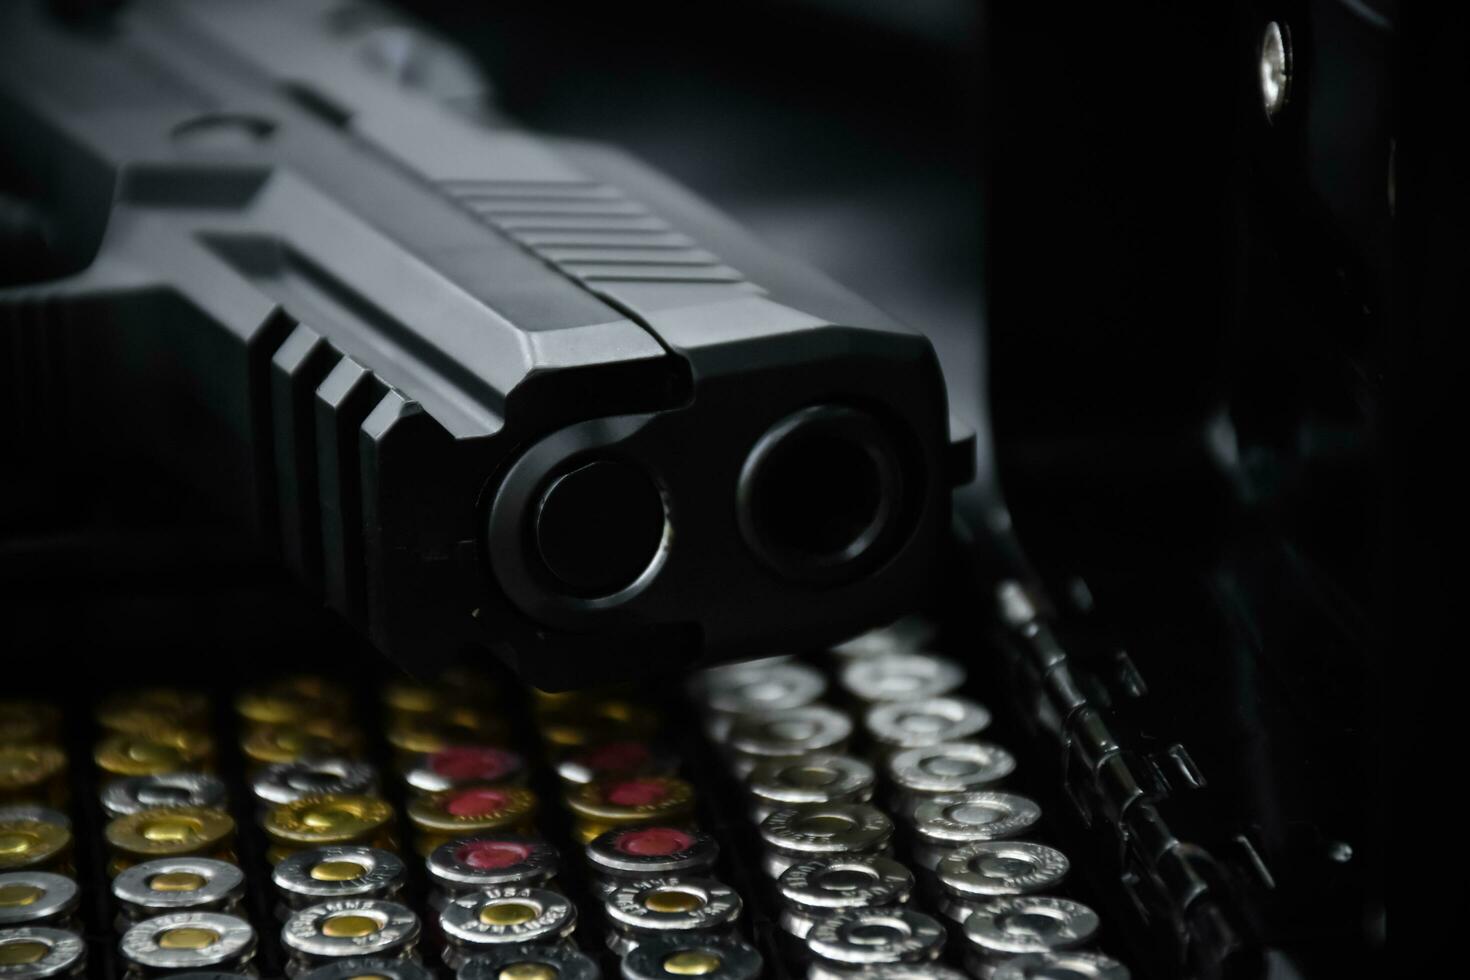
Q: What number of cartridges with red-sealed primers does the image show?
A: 6